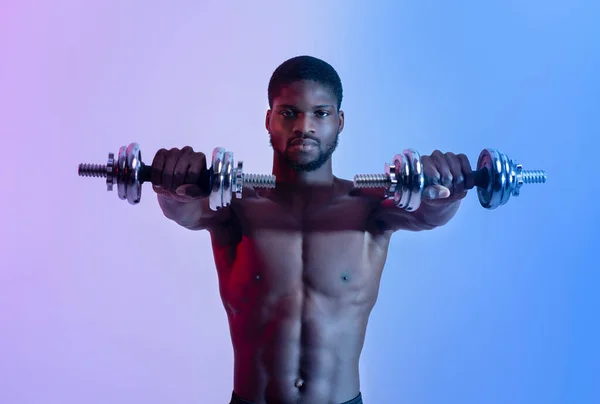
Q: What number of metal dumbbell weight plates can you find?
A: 8